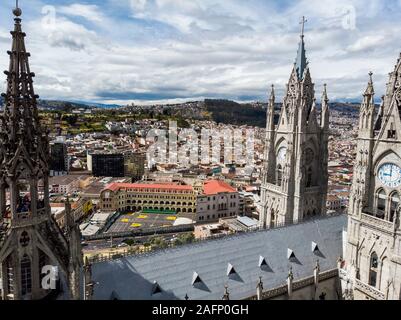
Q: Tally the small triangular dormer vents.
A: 7